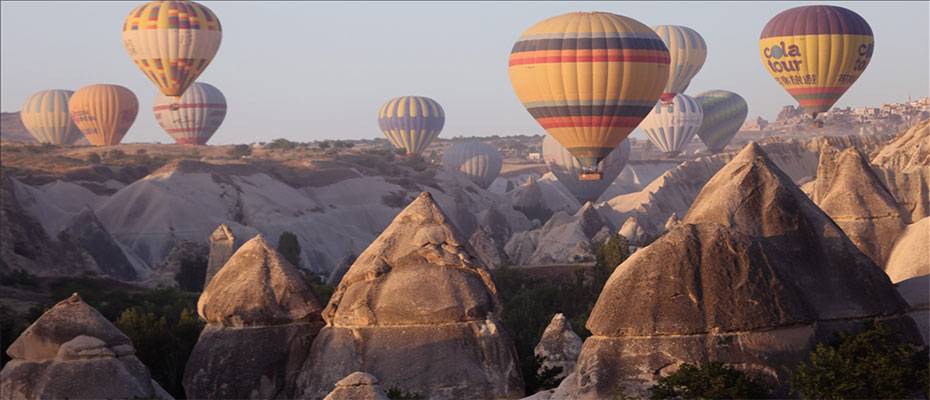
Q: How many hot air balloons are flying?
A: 12